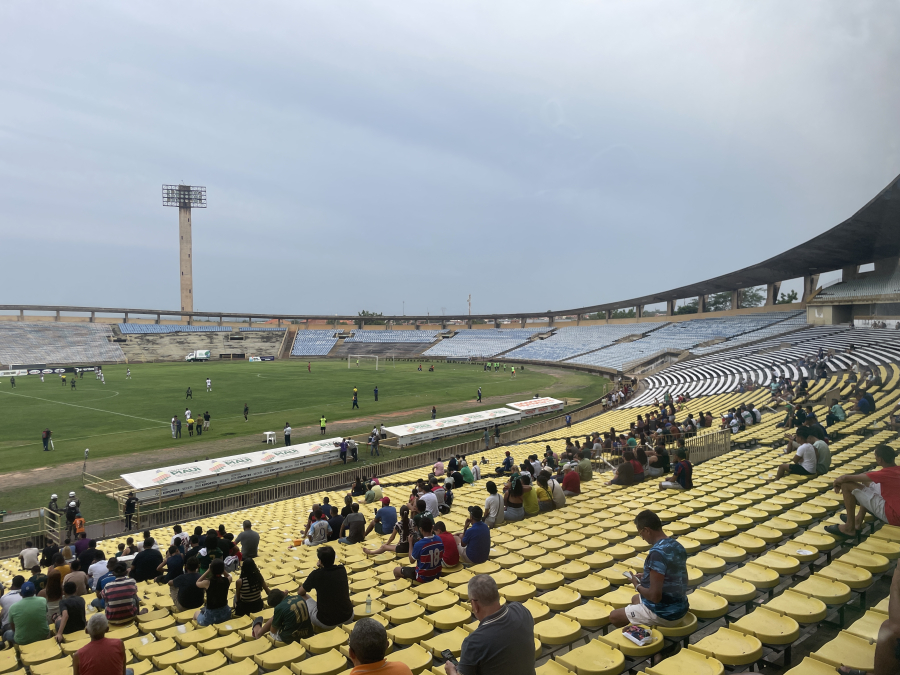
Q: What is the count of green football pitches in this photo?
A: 1